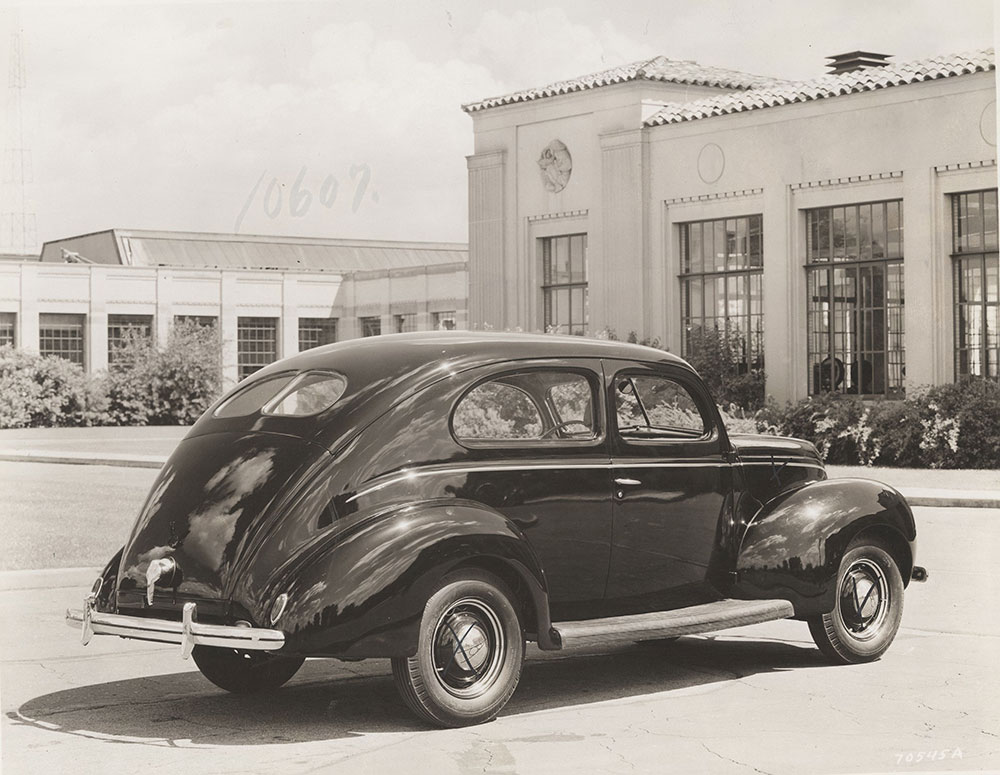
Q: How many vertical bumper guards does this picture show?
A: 2